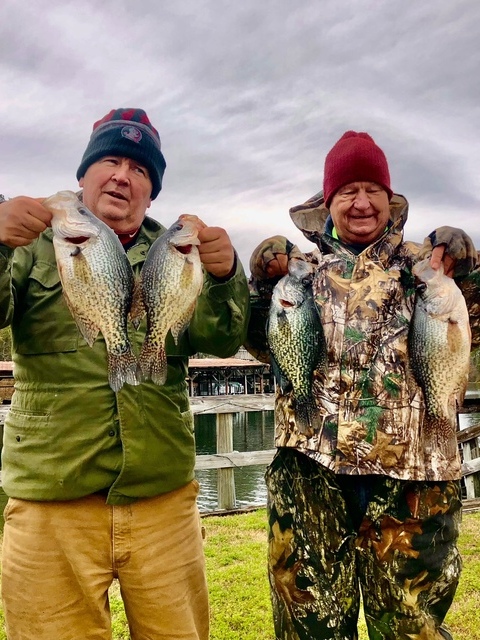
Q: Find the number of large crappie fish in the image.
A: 4